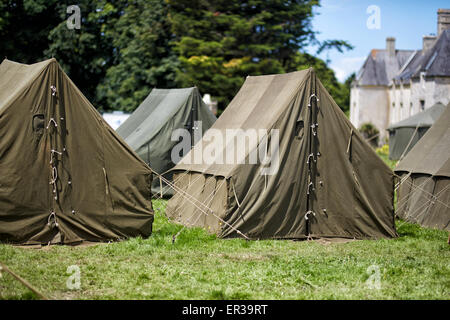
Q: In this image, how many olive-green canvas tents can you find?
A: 5